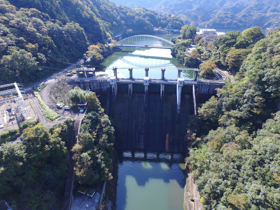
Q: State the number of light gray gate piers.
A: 6